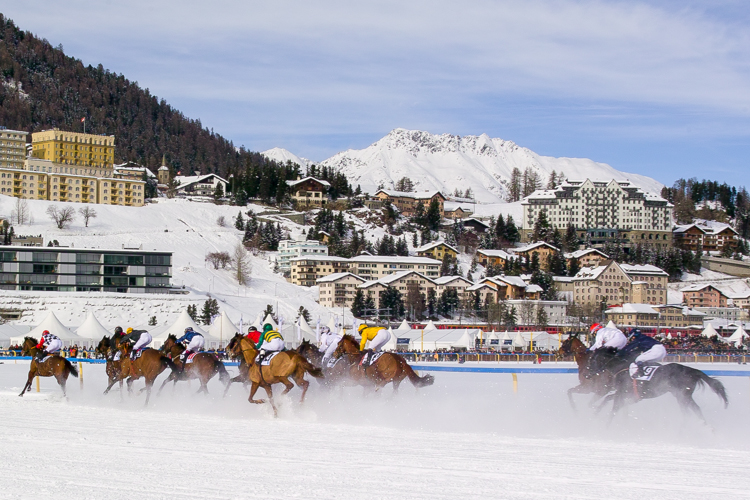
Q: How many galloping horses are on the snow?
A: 10